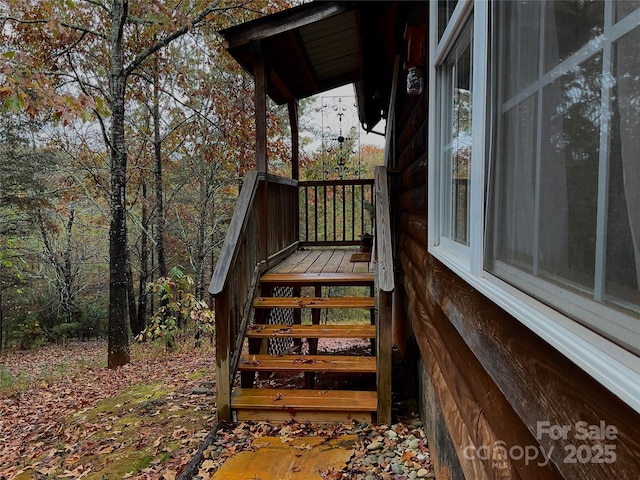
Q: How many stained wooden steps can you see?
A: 5